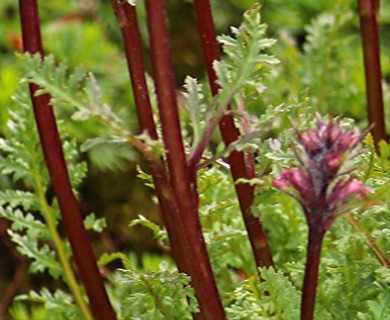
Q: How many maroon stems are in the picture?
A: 6